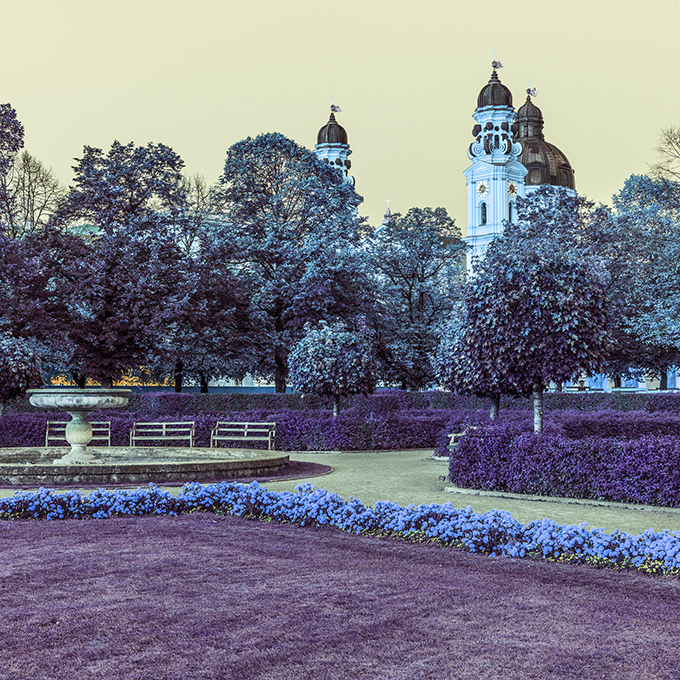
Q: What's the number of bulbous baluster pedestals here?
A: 1